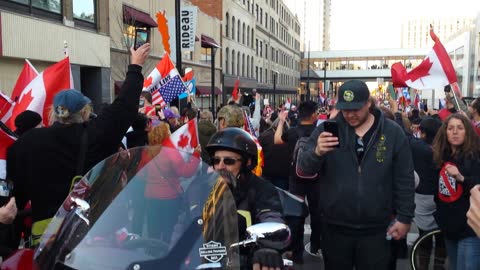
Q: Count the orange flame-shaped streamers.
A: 1